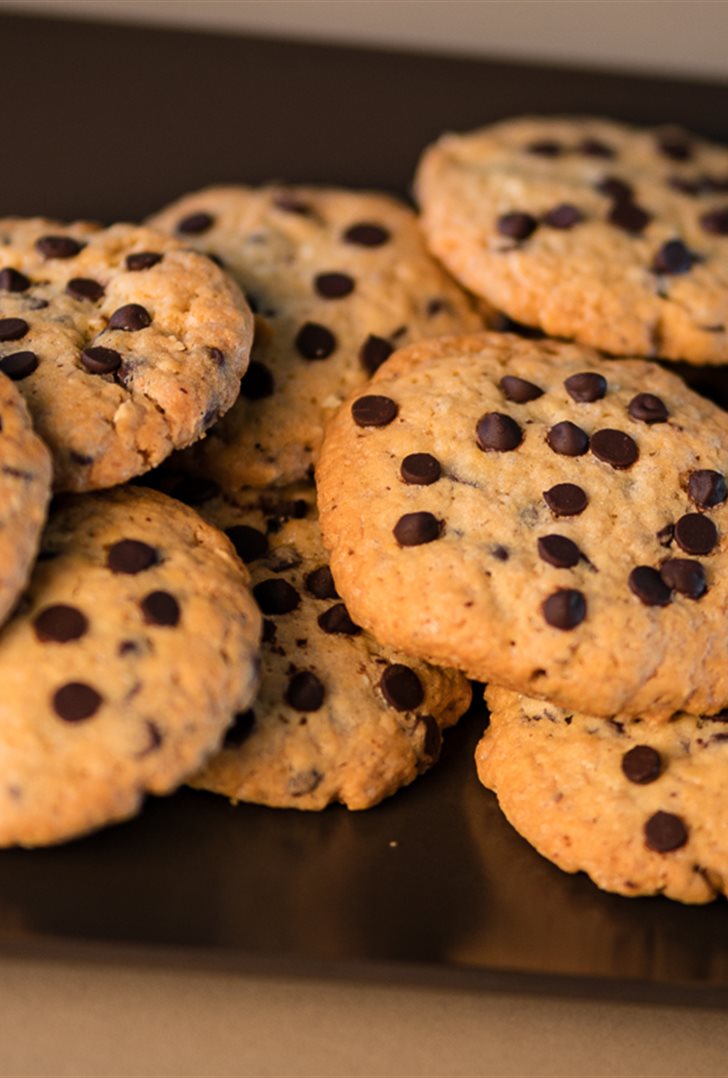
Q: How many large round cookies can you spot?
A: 8